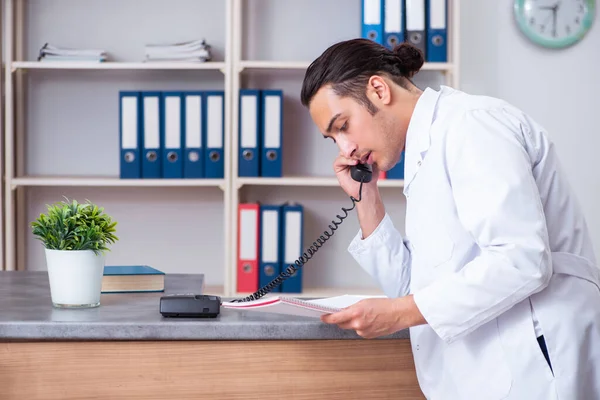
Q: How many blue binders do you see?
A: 13